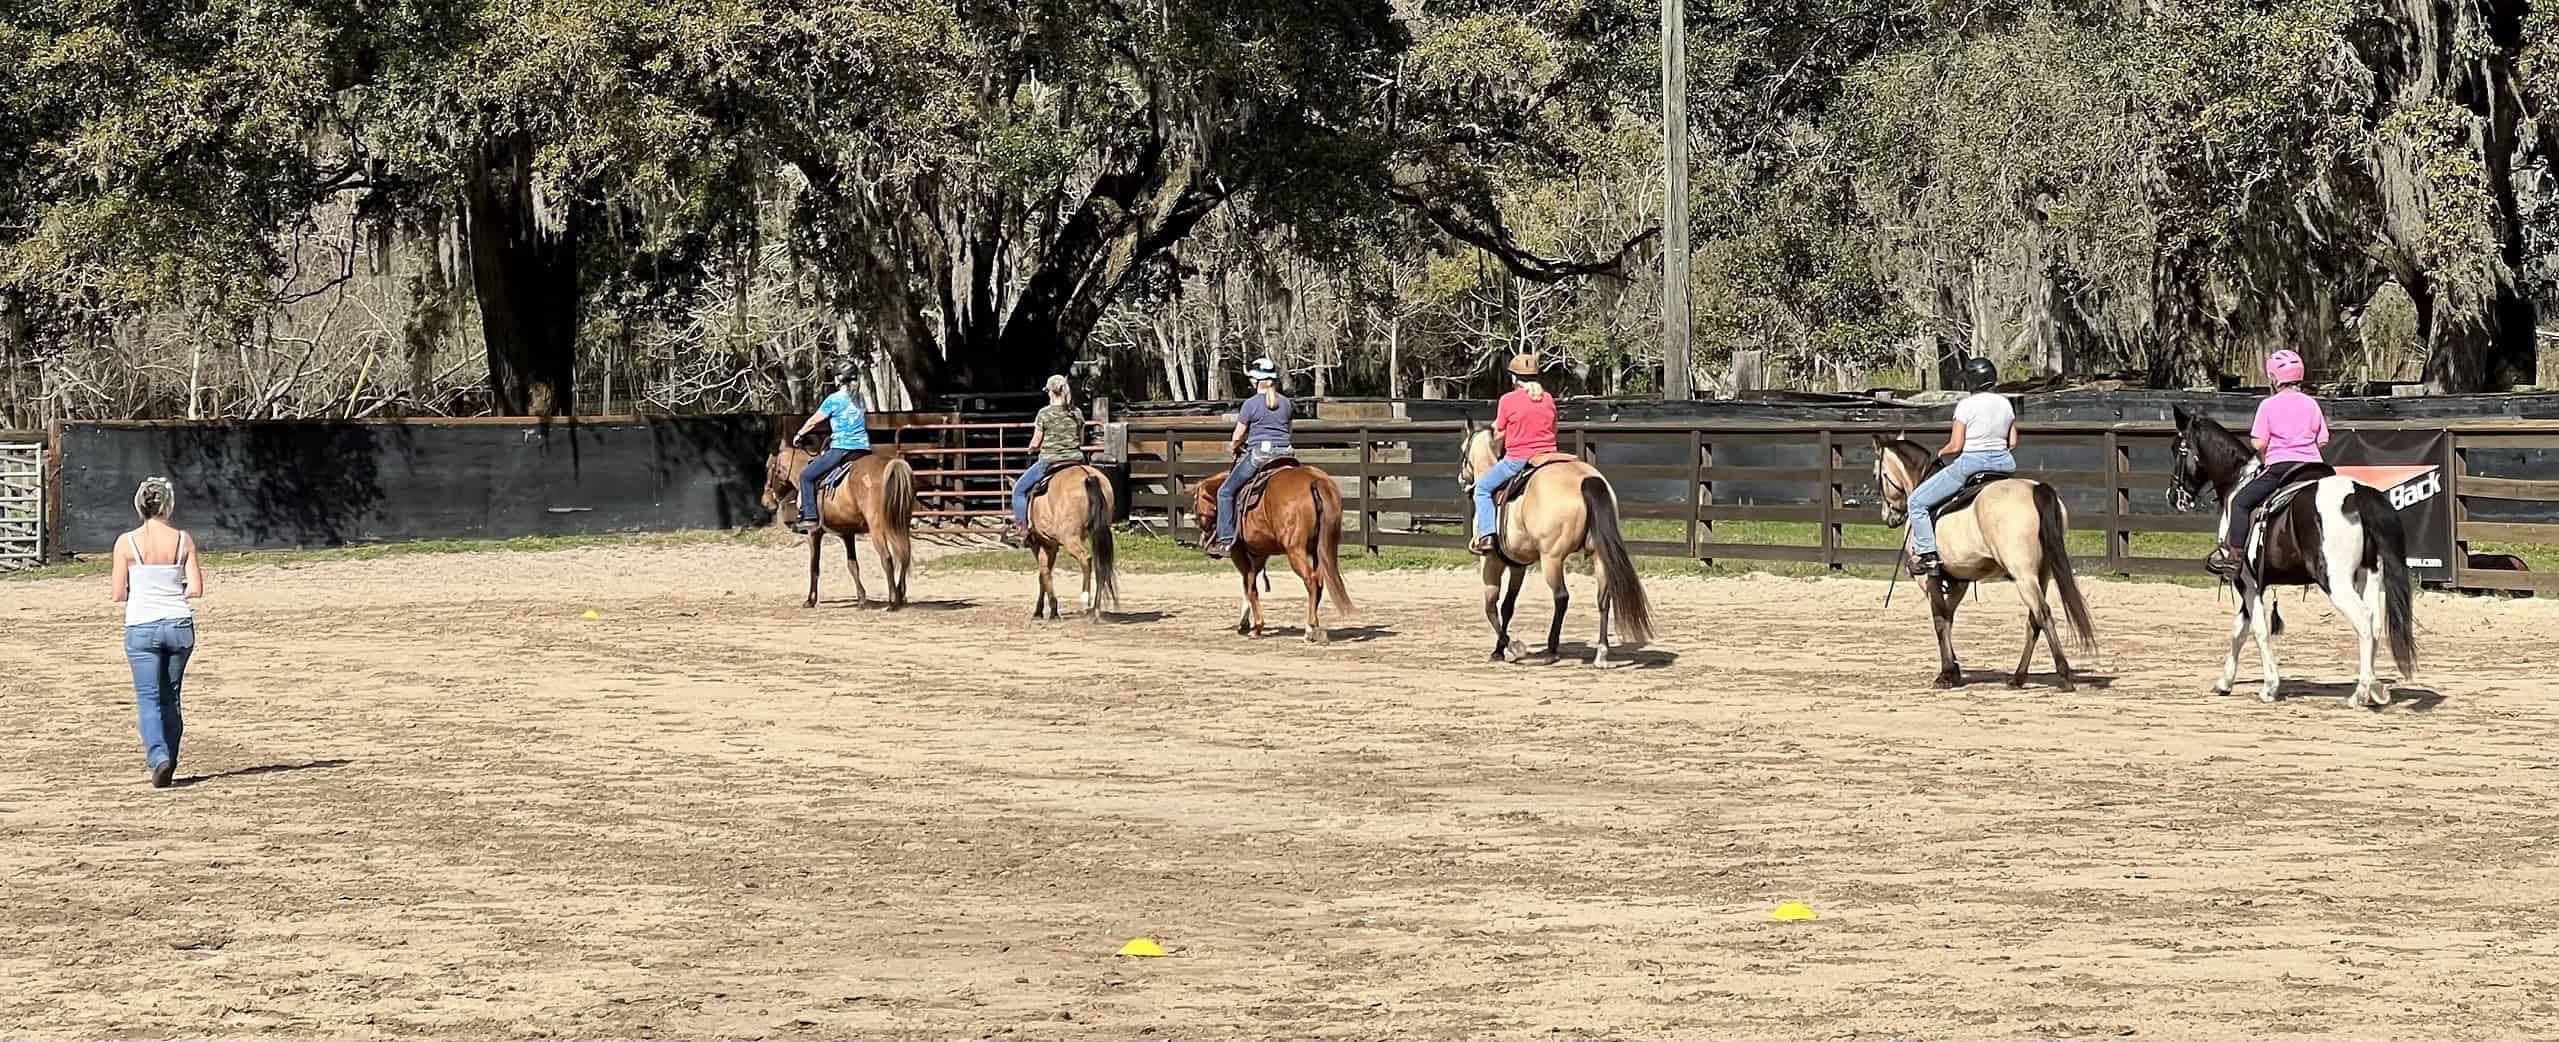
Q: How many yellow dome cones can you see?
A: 3